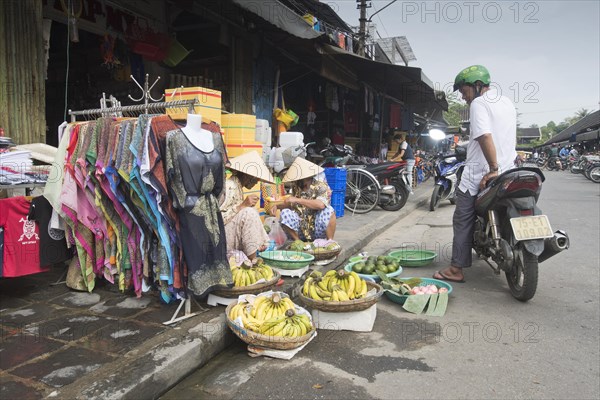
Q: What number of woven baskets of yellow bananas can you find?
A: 3